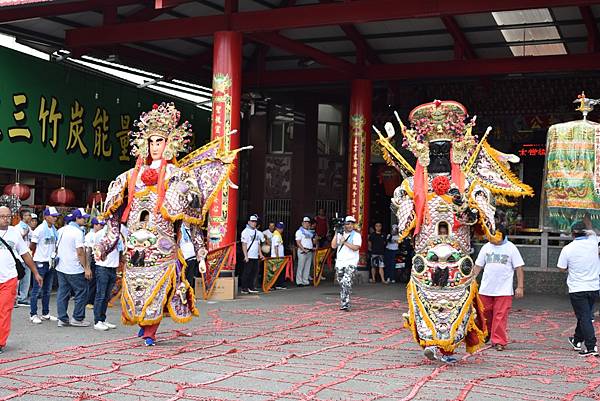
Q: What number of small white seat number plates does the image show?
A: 0